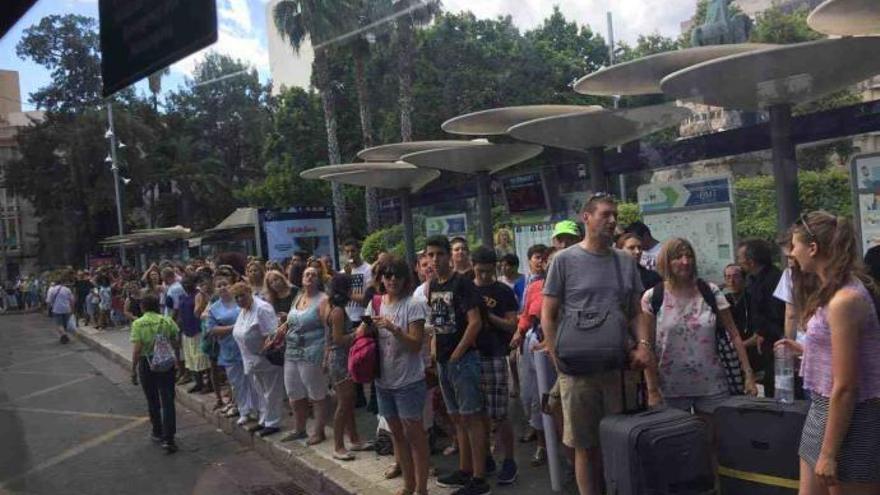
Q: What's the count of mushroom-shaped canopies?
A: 9